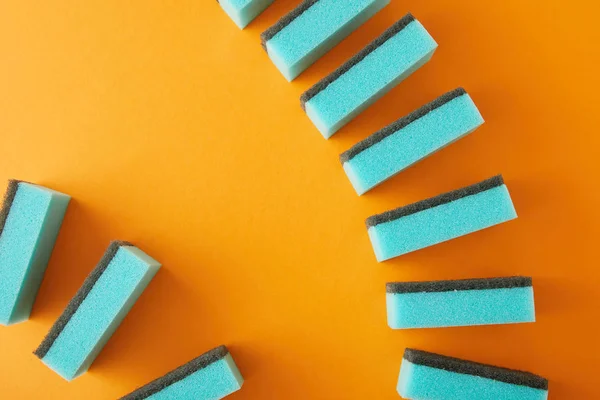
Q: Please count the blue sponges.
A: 10